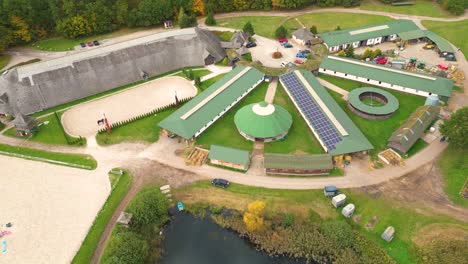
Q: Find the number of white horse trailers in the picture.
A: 3